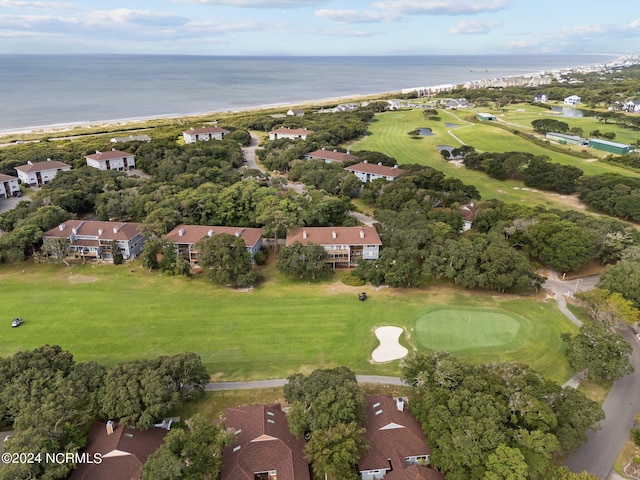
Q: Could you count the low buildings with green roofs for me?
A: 3